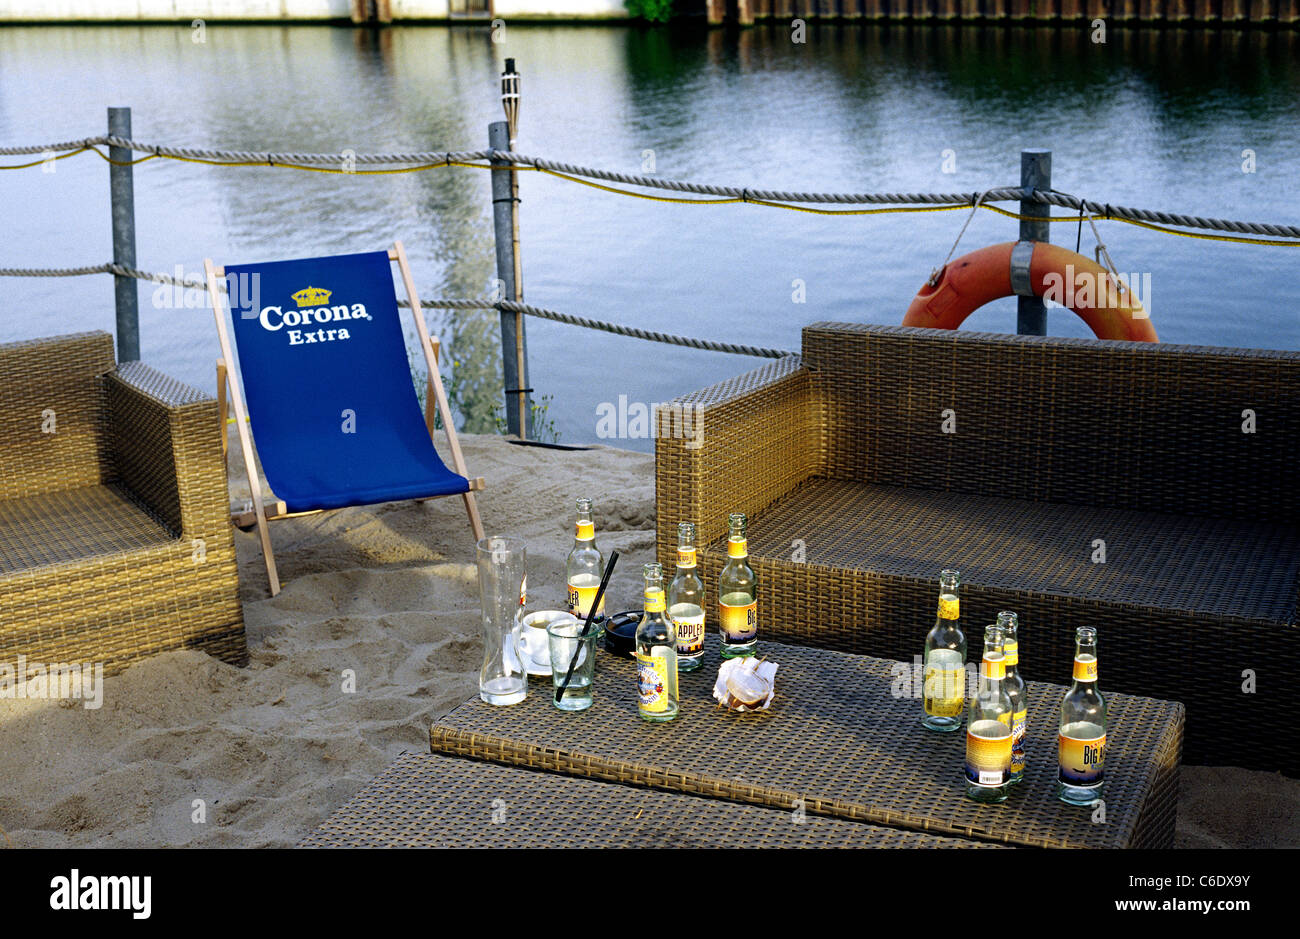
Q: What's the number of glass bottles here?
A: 8